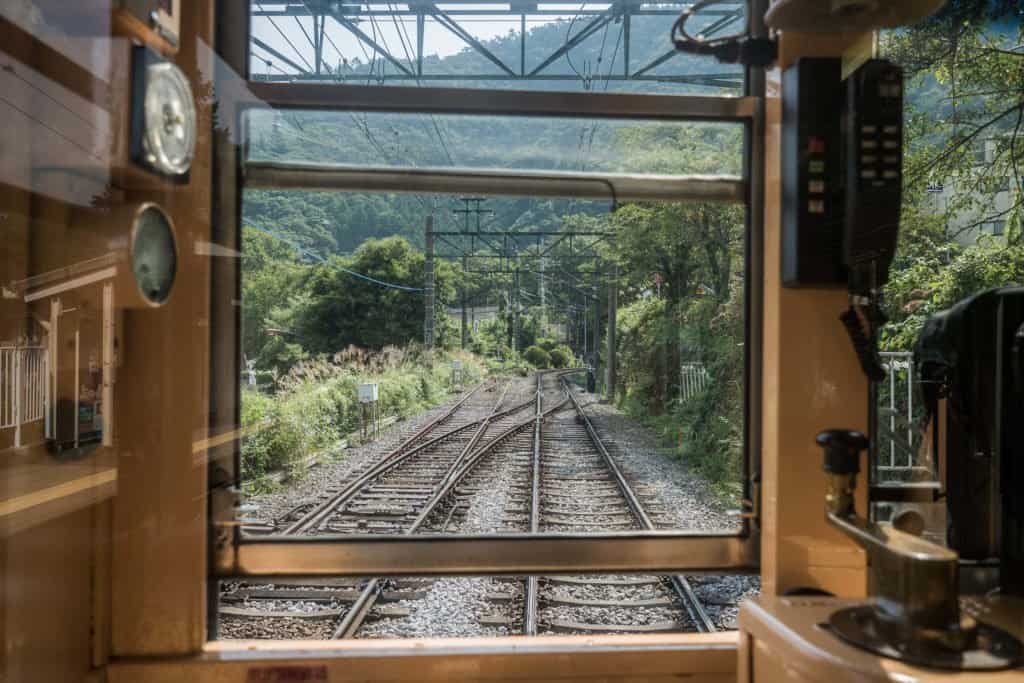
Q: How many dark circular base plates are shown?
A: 1